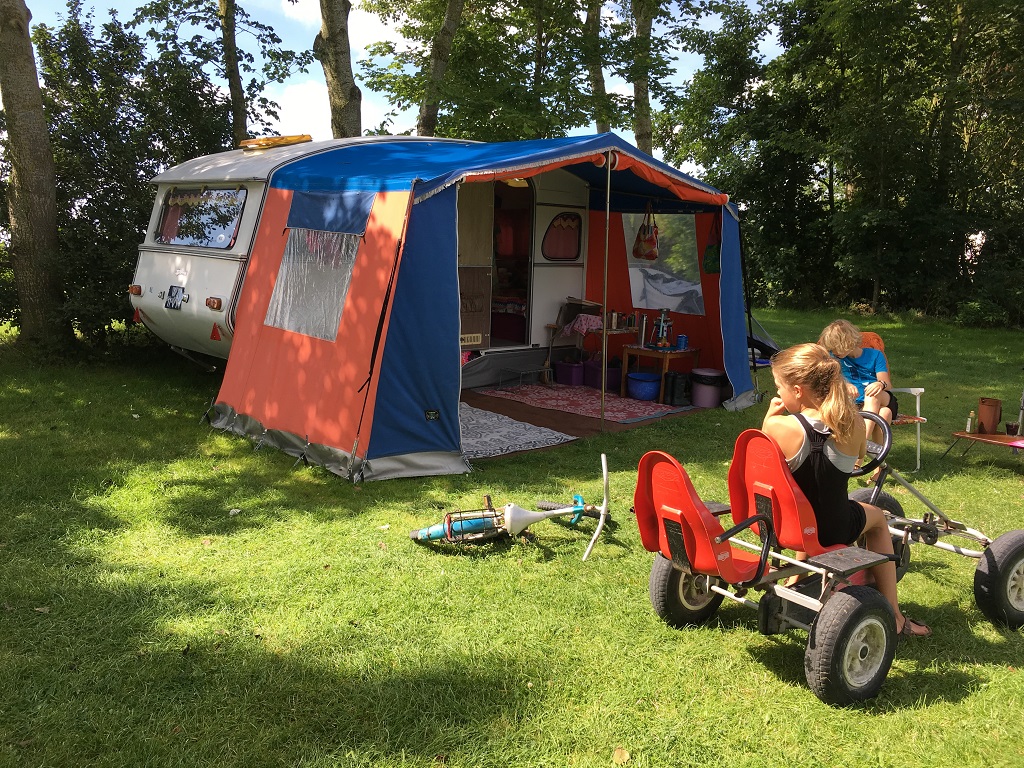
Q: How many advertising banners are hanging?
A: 0